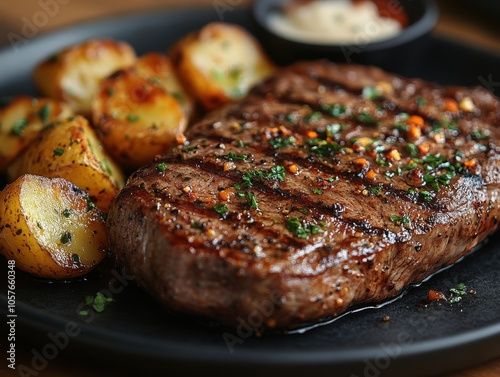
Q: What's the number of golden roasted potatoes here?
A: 7